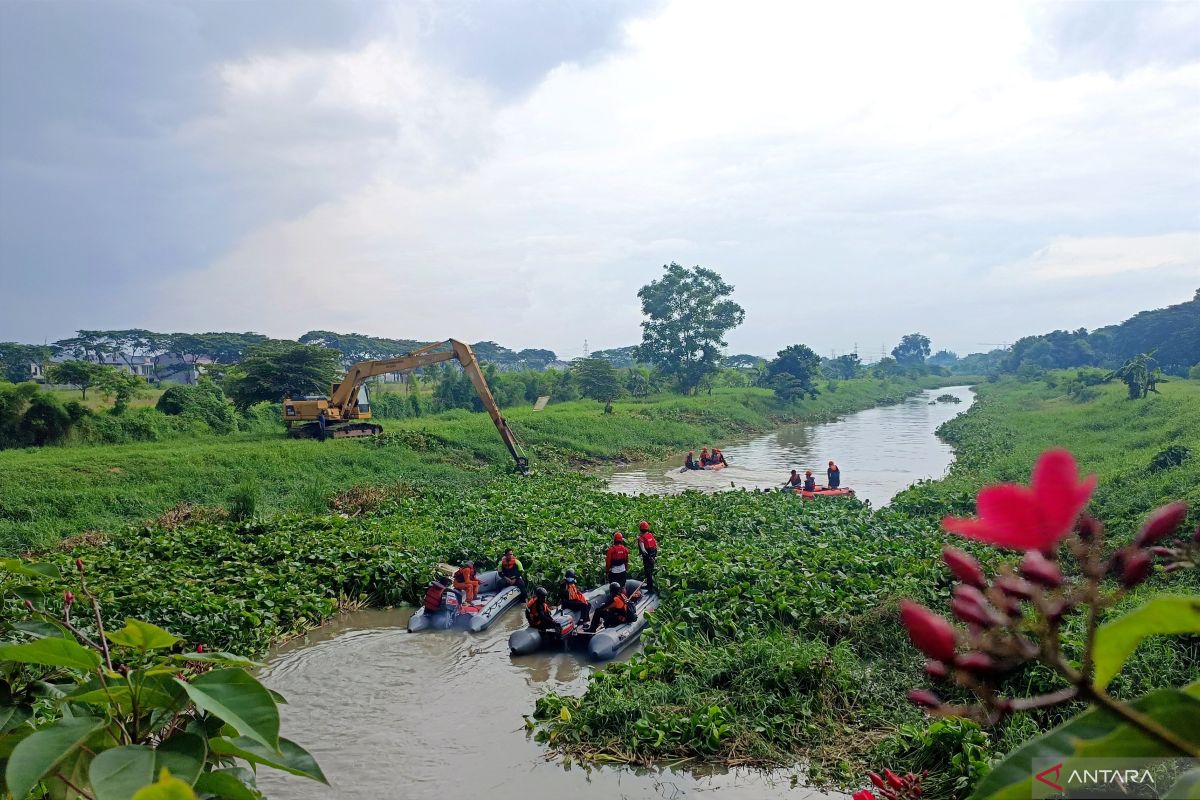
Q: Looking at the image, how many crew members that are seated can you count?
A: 12